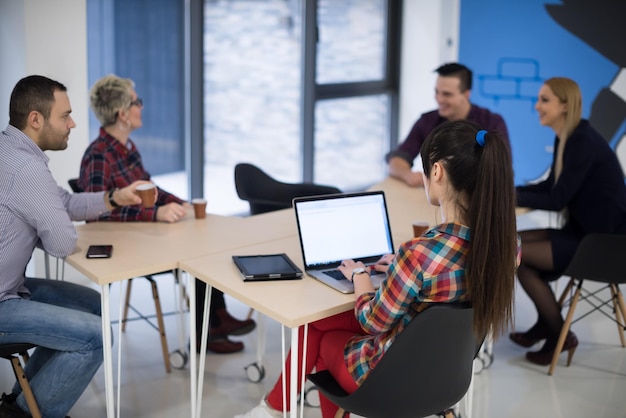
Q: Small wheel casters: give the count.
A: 5